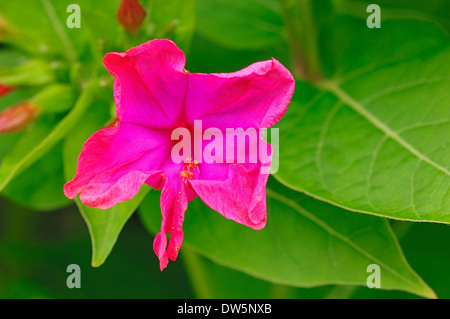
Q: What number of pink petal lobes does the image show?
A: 5